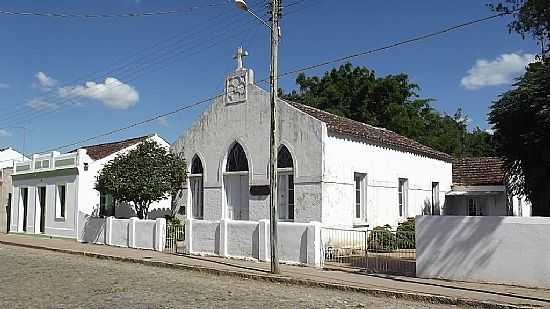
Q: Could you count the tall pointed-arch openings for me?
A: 3